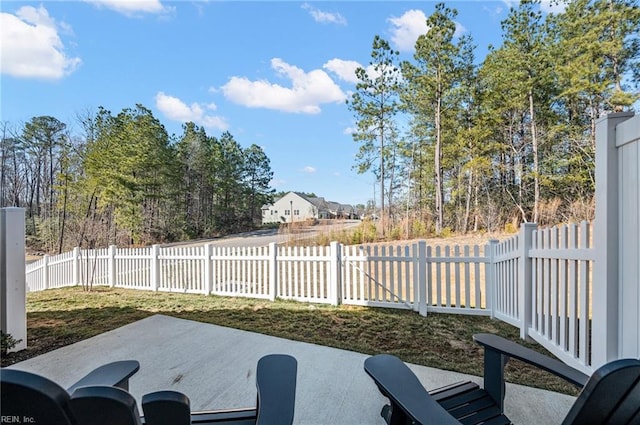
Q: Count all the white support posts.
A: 12